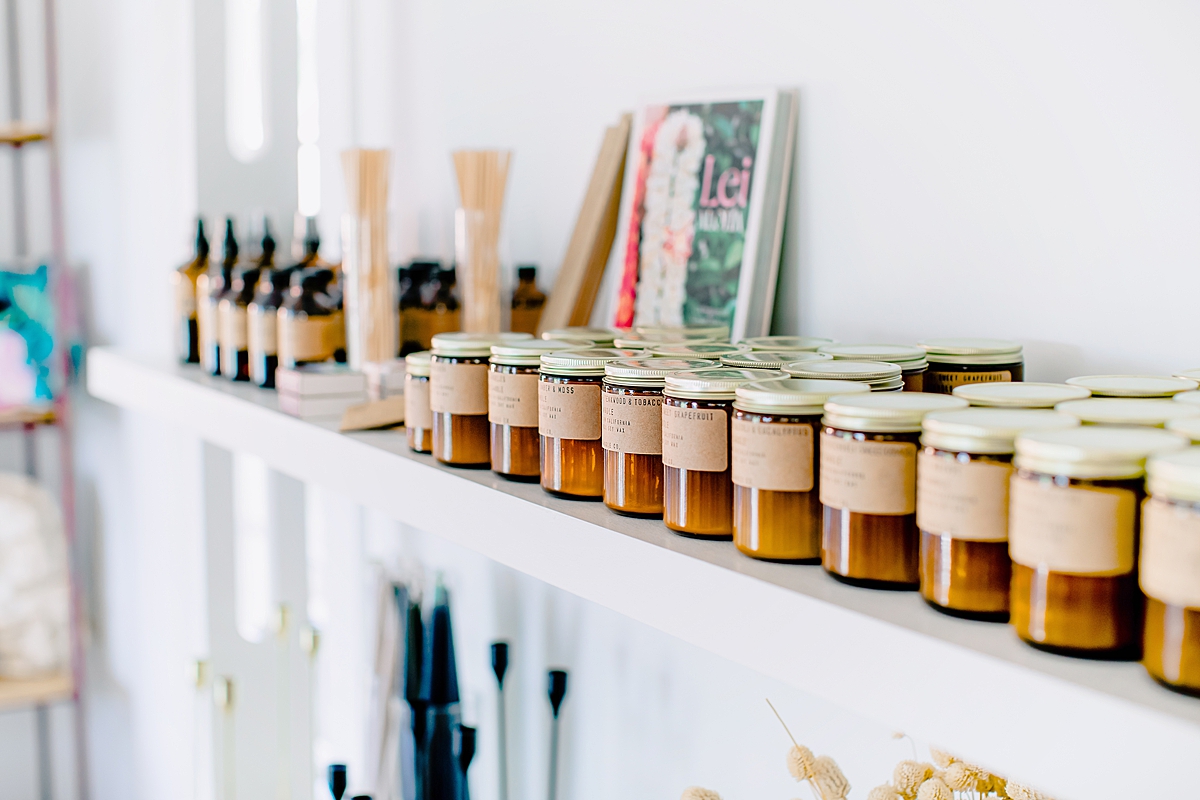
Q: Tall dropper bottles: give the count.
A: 4